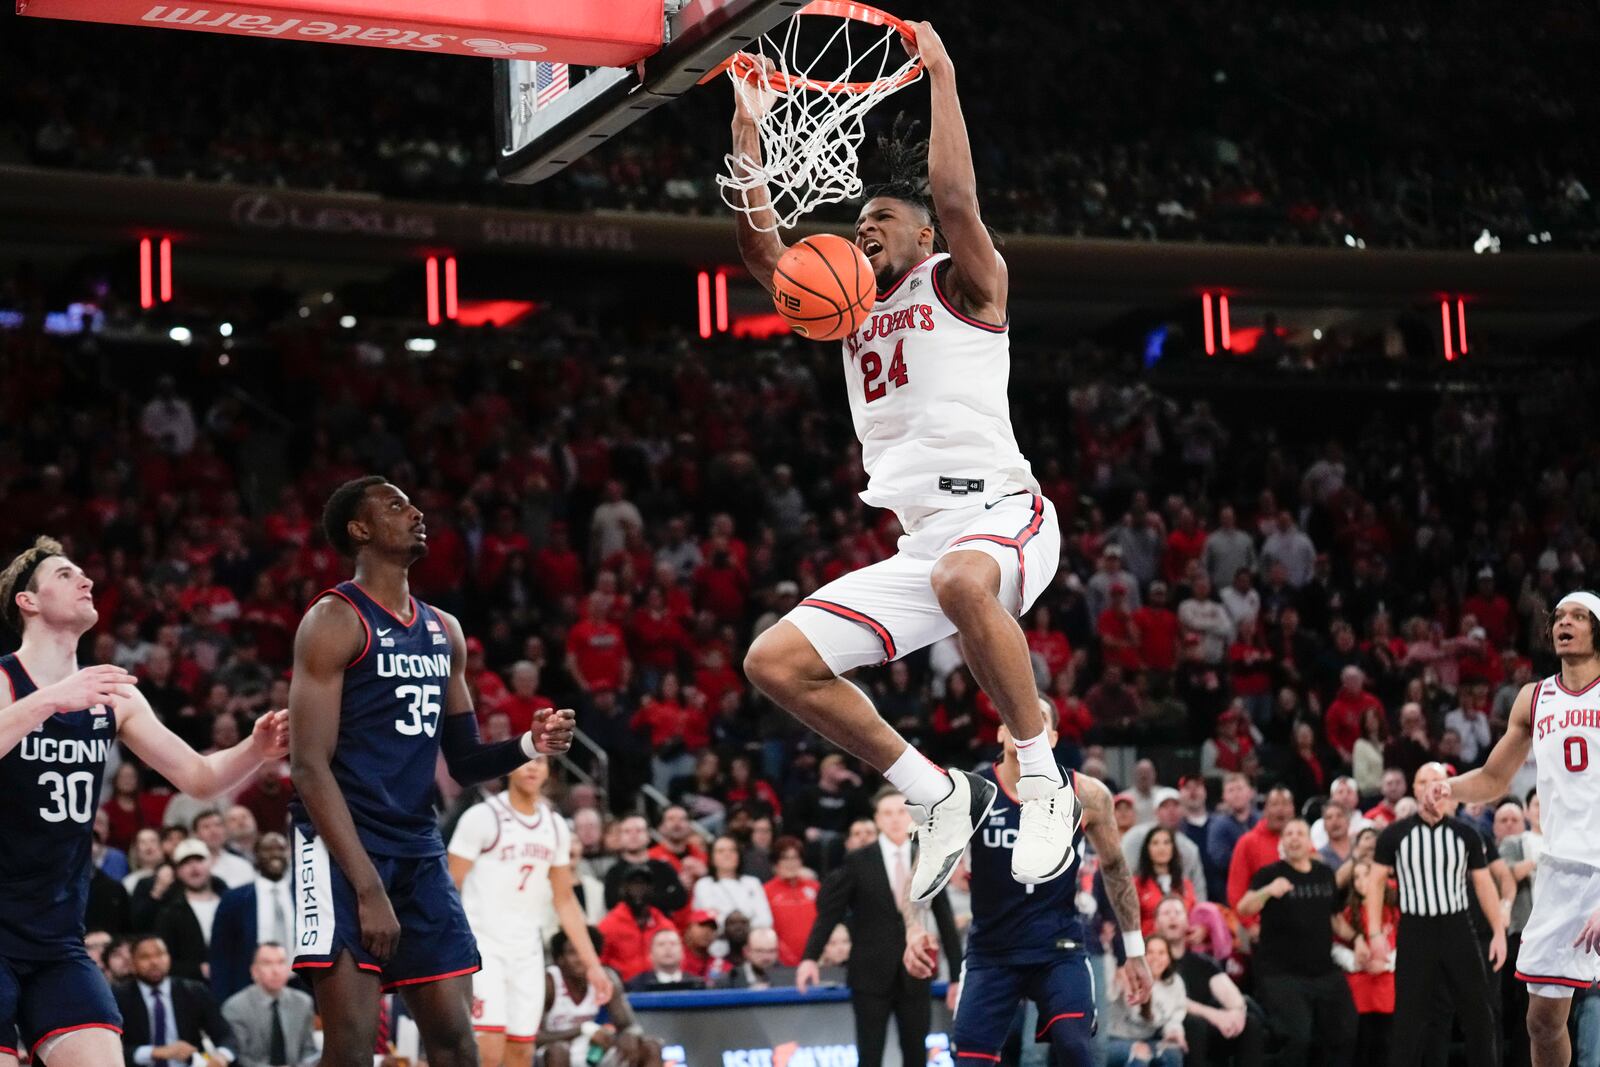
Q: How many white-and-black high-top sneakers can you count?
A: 2